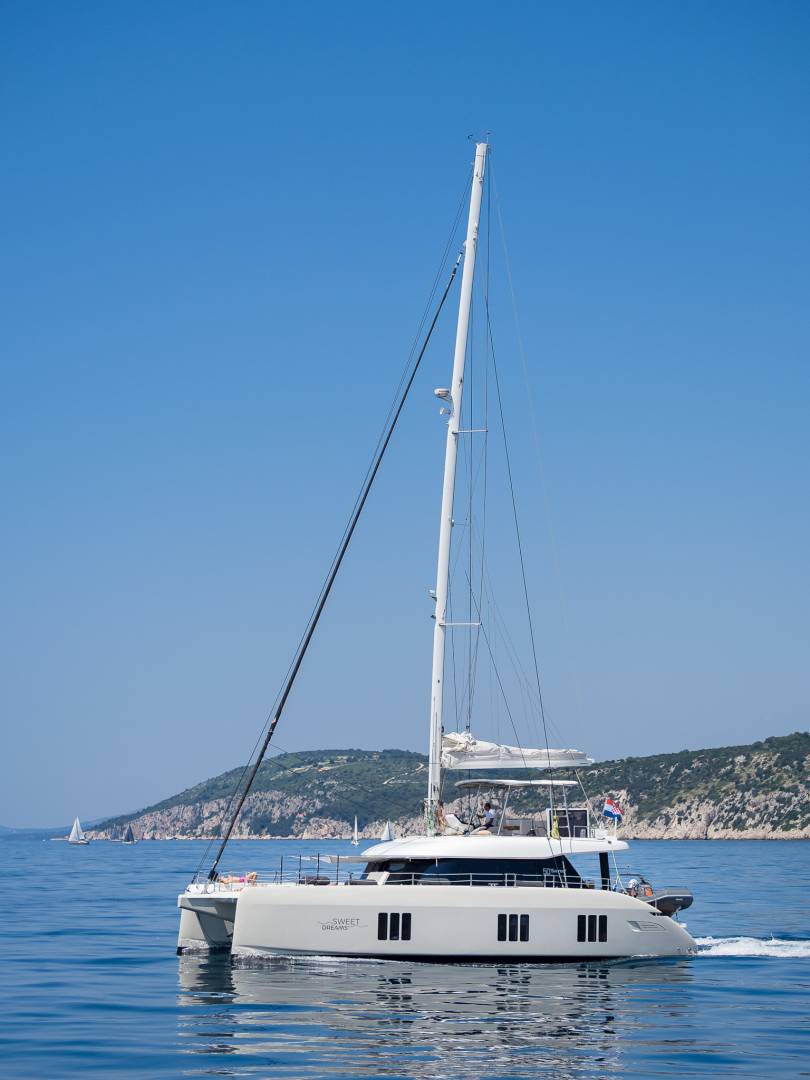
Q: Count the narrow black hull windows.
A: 9